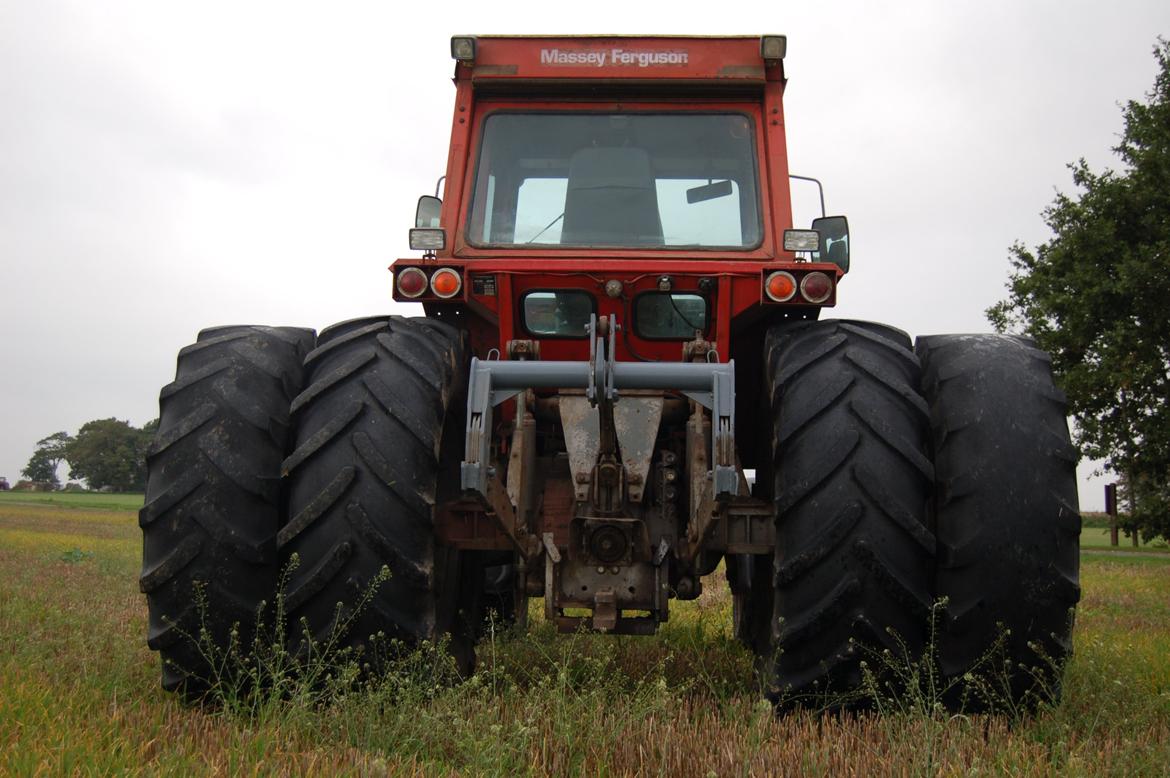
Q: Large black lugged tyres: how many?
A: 4